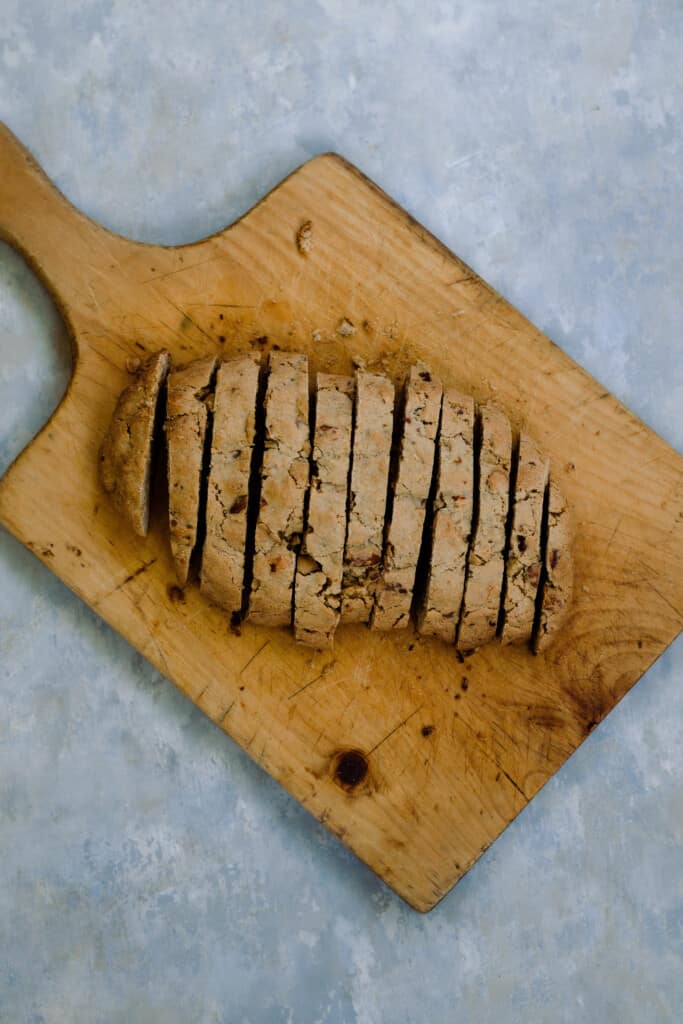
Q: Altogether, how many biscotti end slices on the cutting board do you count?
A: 2